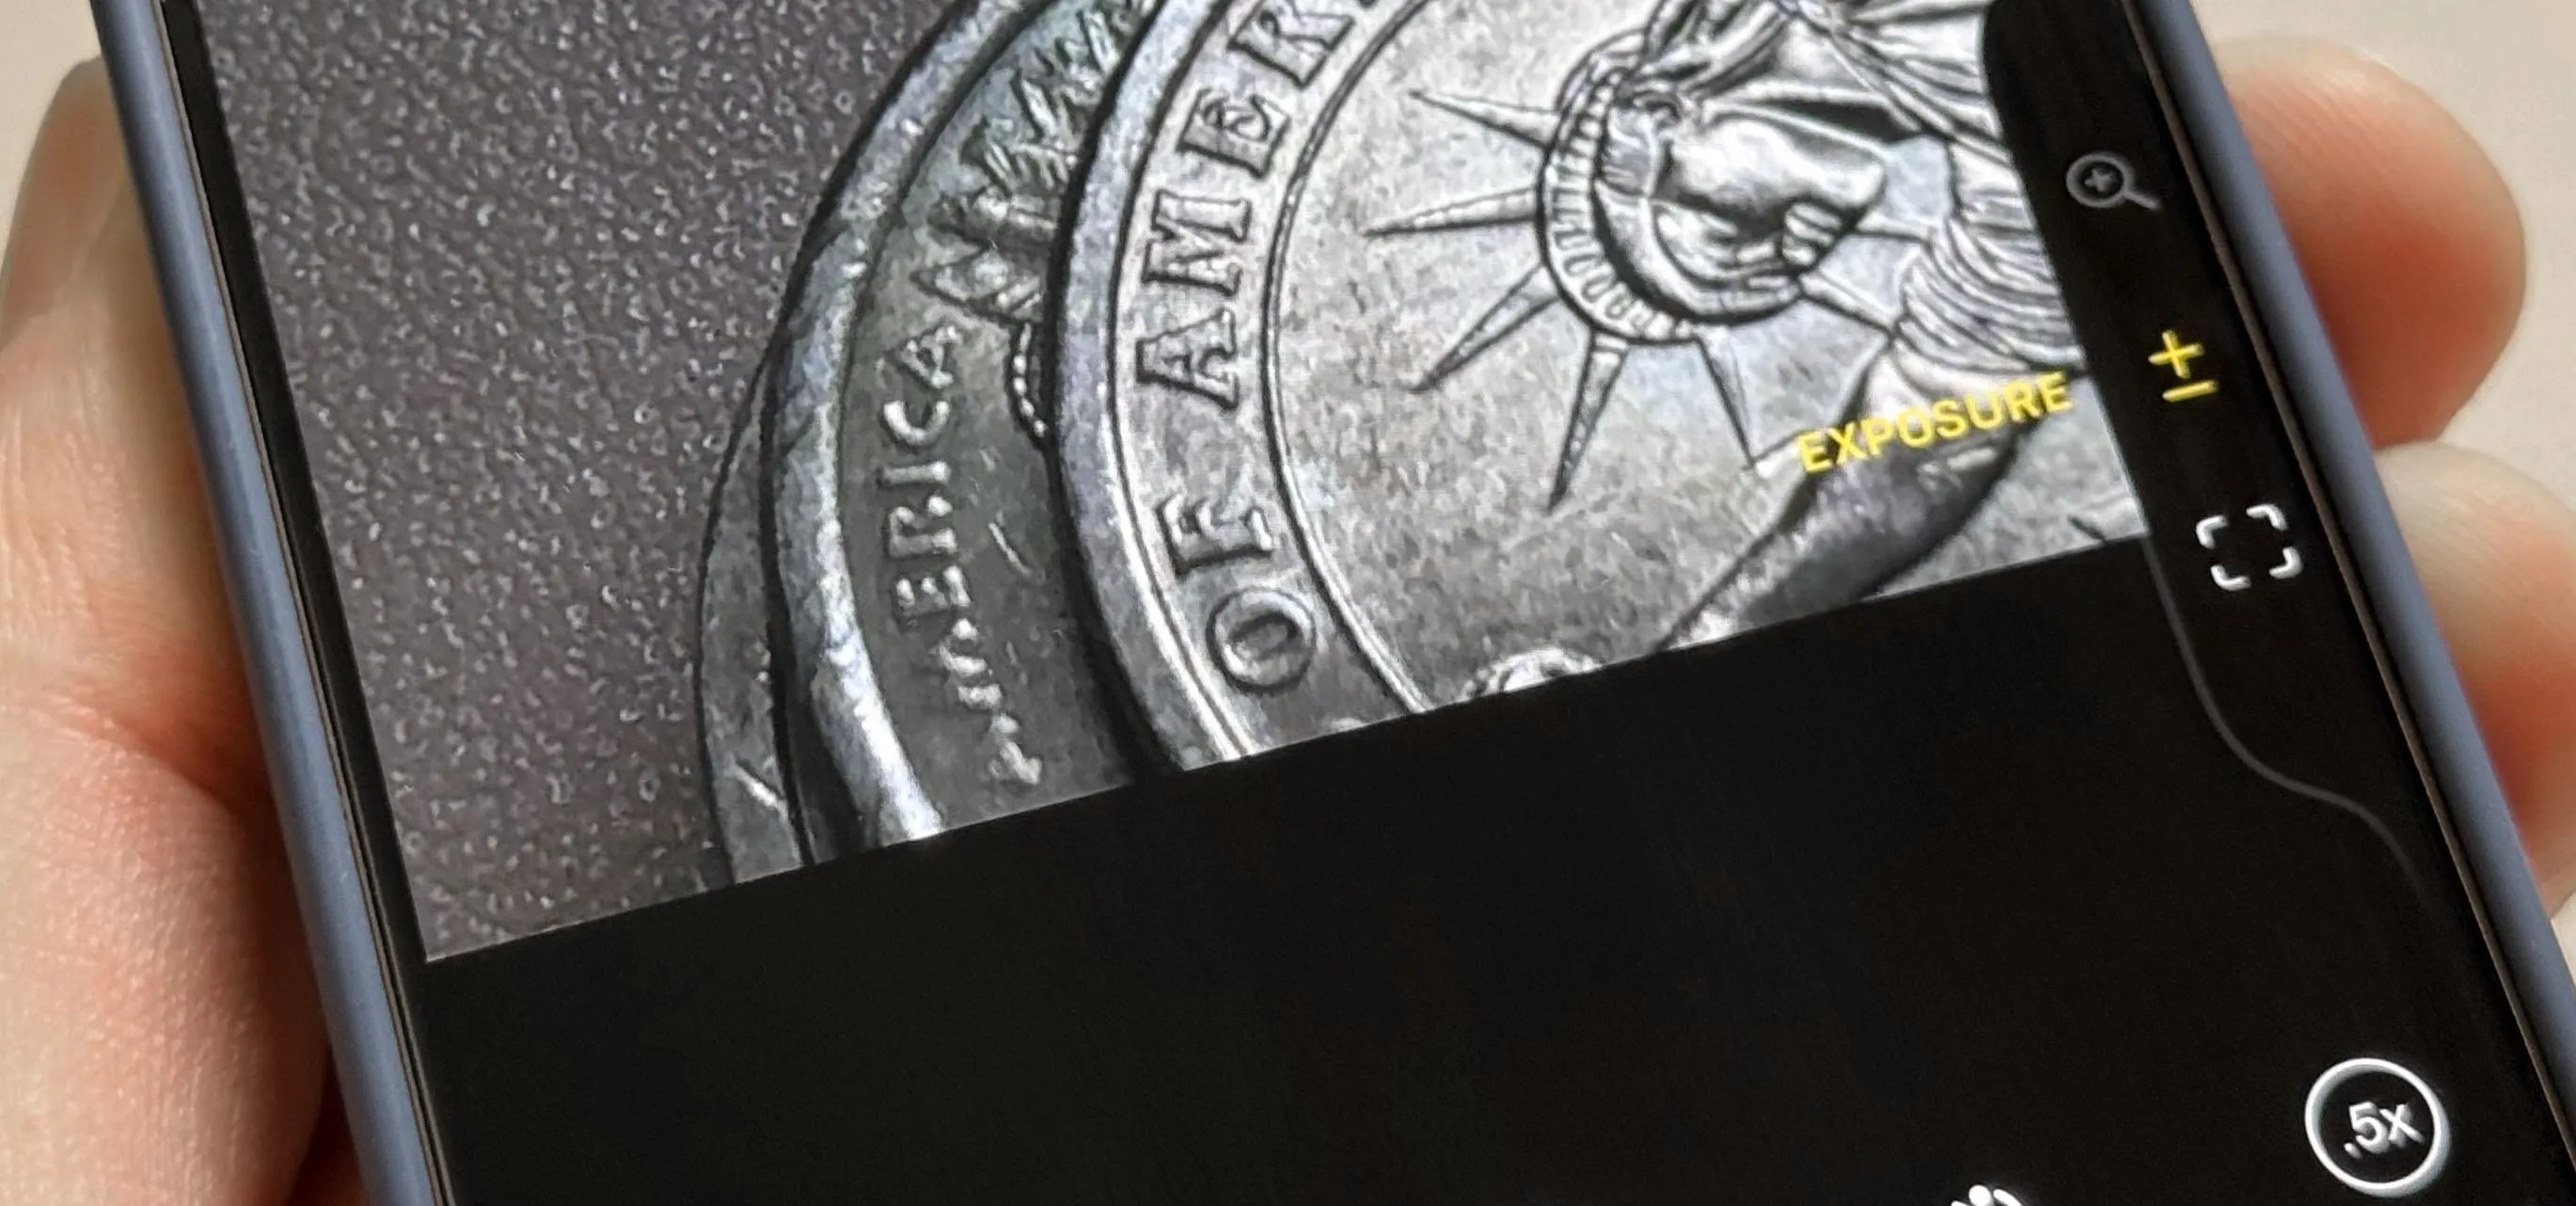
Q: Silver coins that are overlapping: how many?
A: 3